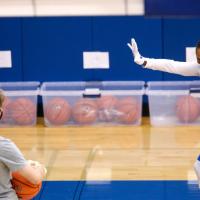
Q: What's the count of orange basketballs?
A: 8